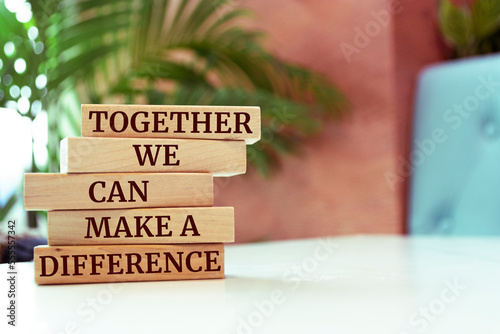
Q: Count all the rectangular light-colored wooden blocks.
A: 5